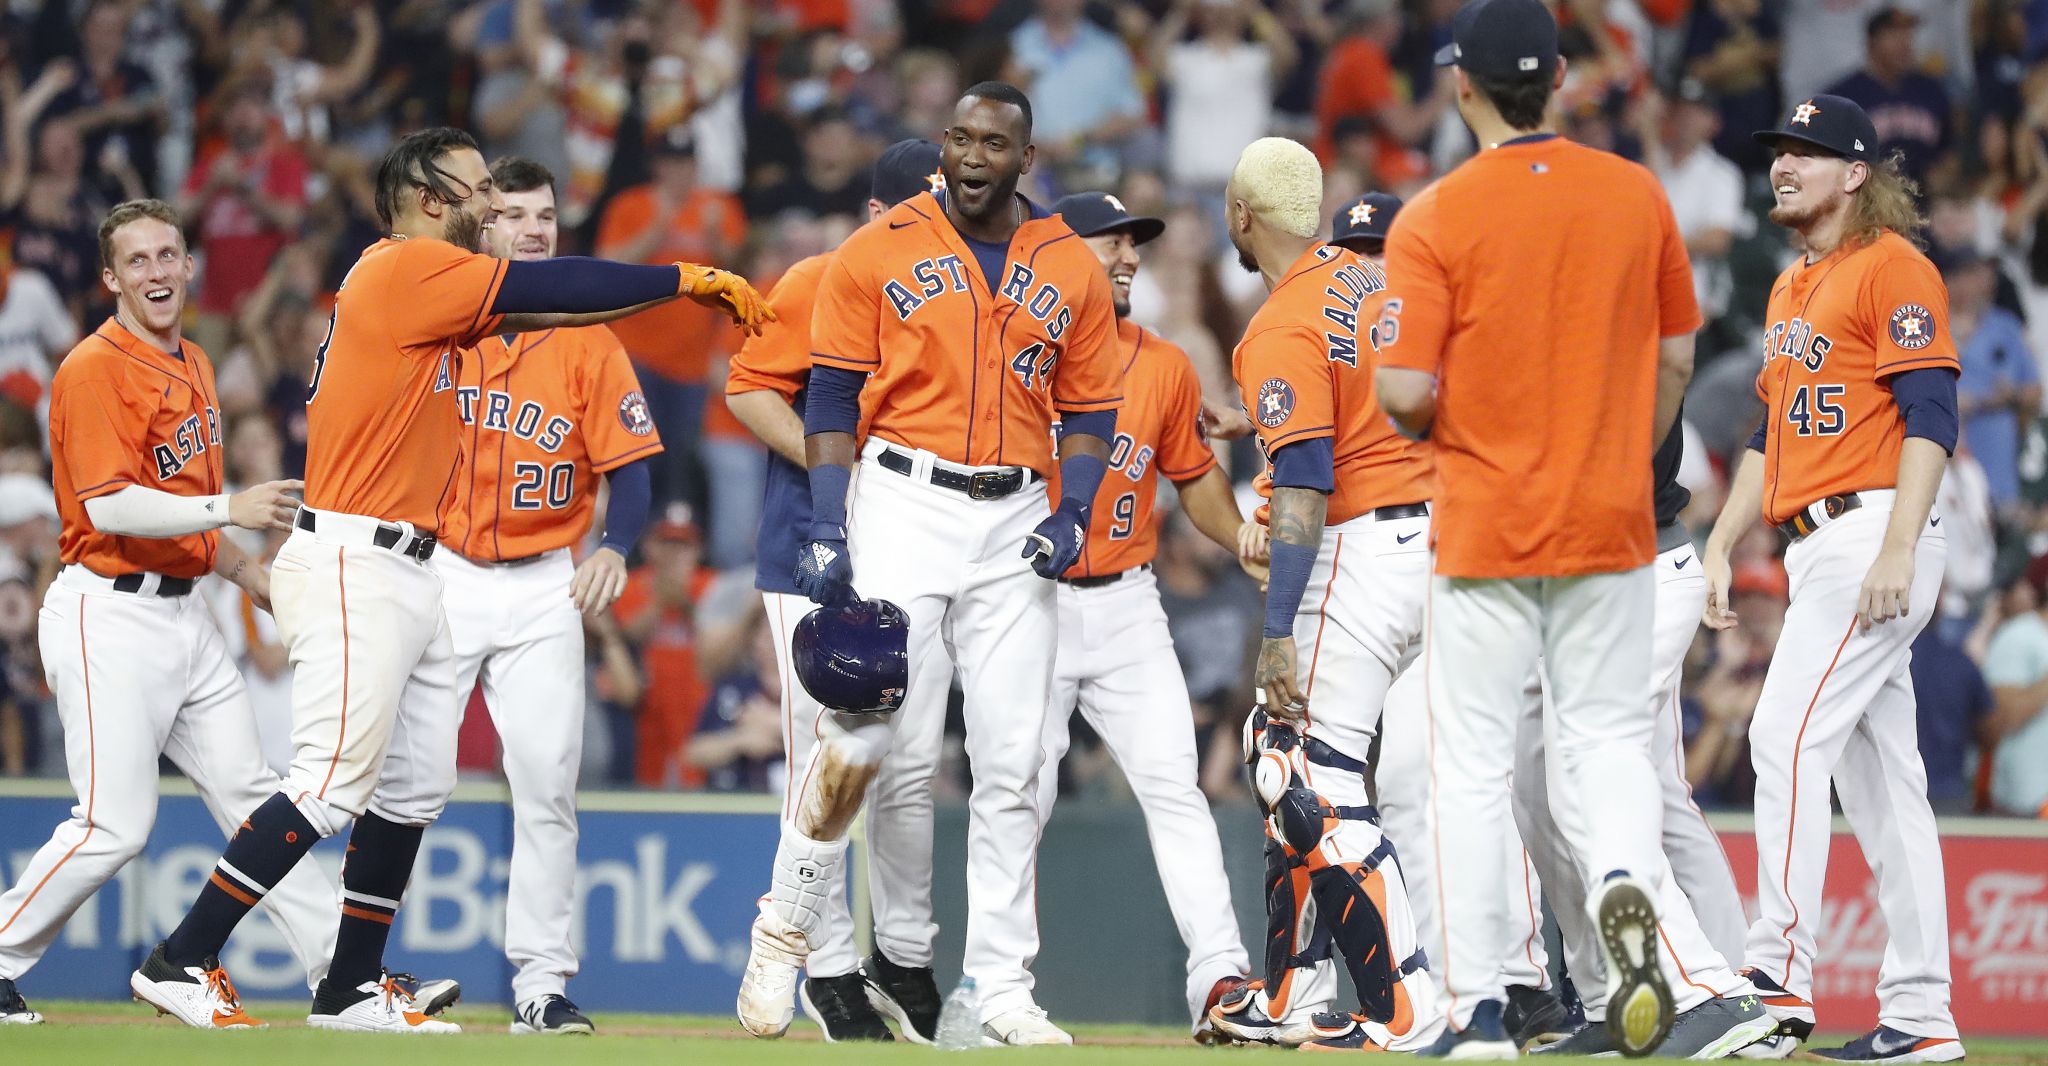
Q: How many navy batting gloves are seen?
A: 2